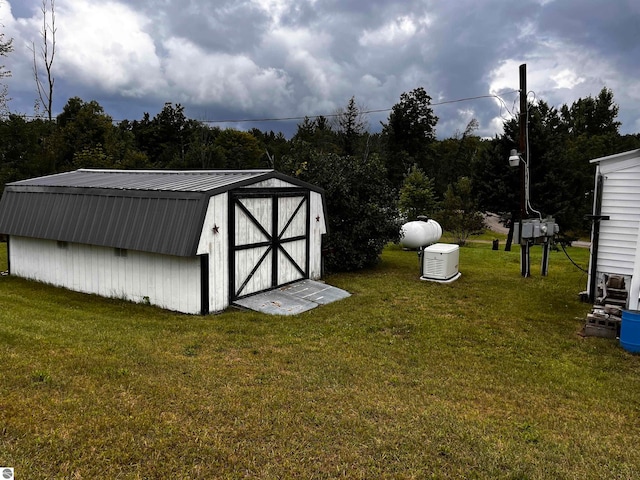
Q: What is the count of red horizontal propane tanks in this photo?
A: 0